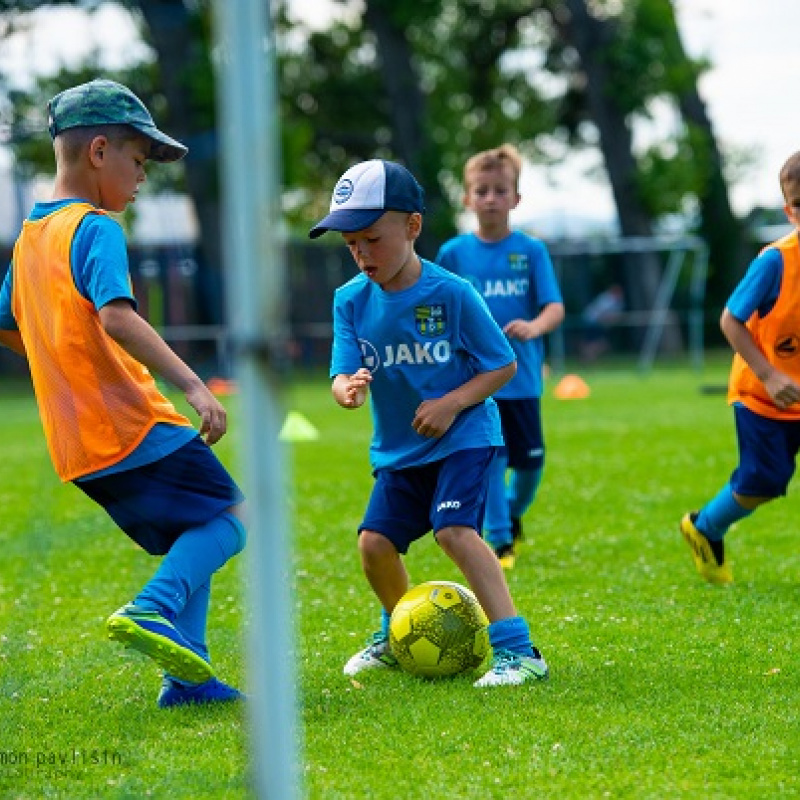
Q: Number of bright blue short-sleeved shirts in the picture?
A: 4